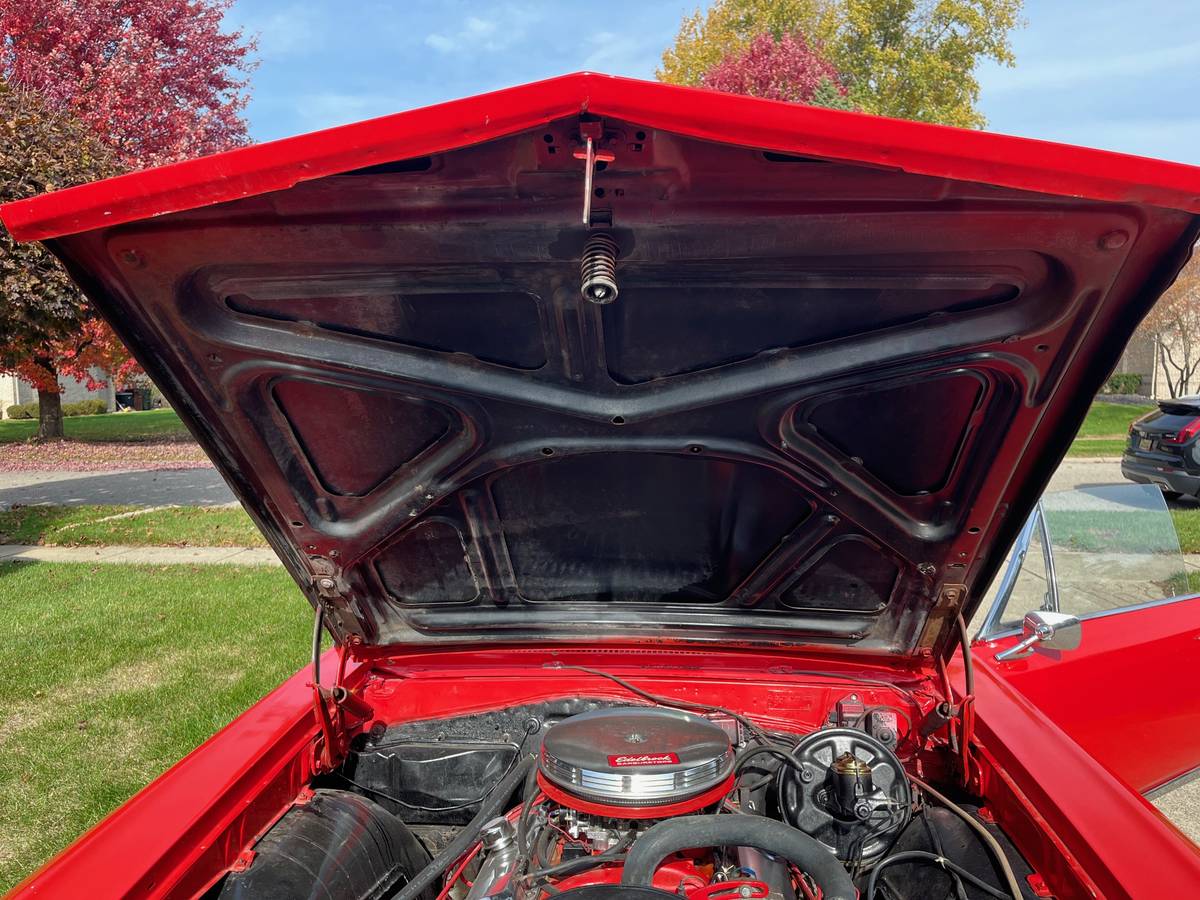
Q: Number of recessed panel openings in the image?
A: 7